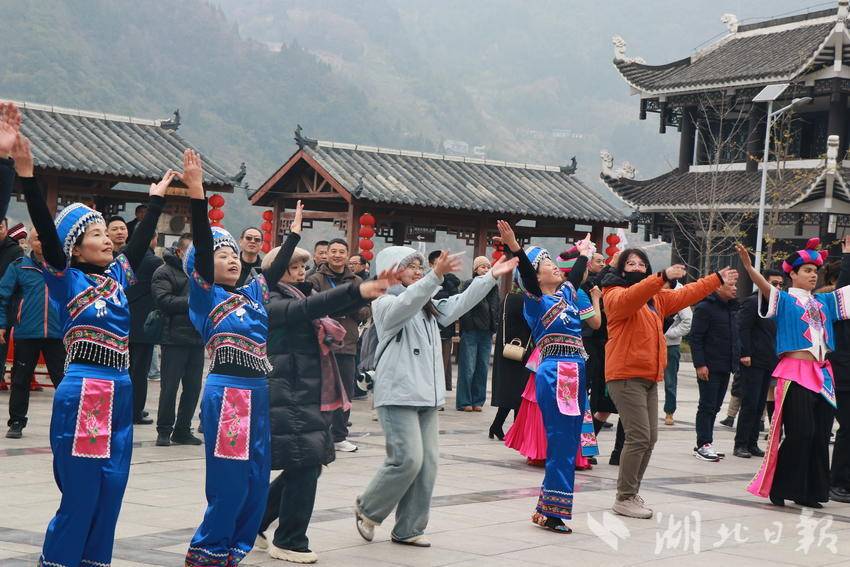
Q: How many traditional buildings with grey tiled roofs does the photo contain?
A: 3